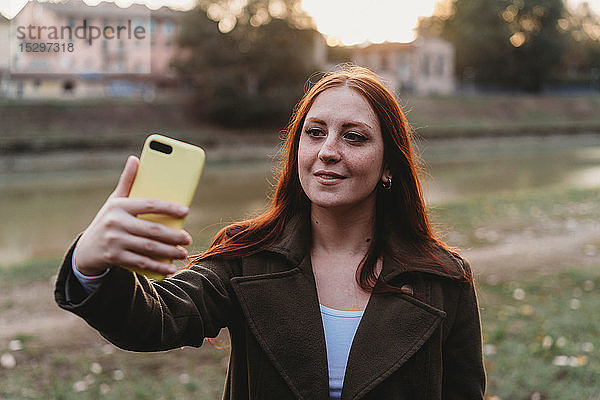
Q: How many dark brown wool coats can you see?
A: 1